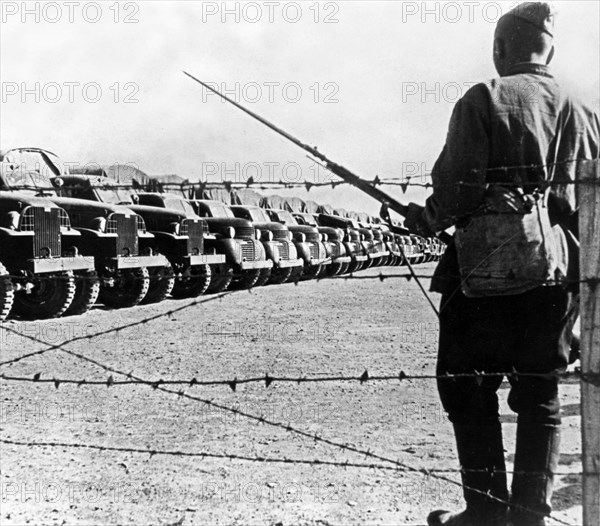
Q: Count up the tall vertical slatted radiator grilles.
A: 3